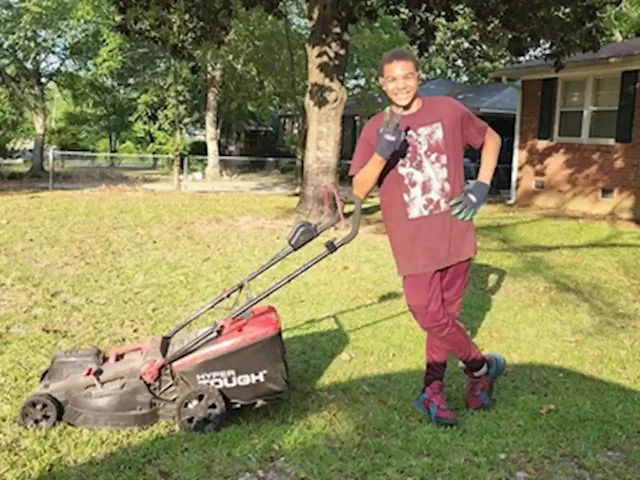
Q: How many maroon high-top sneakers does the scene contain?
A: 2